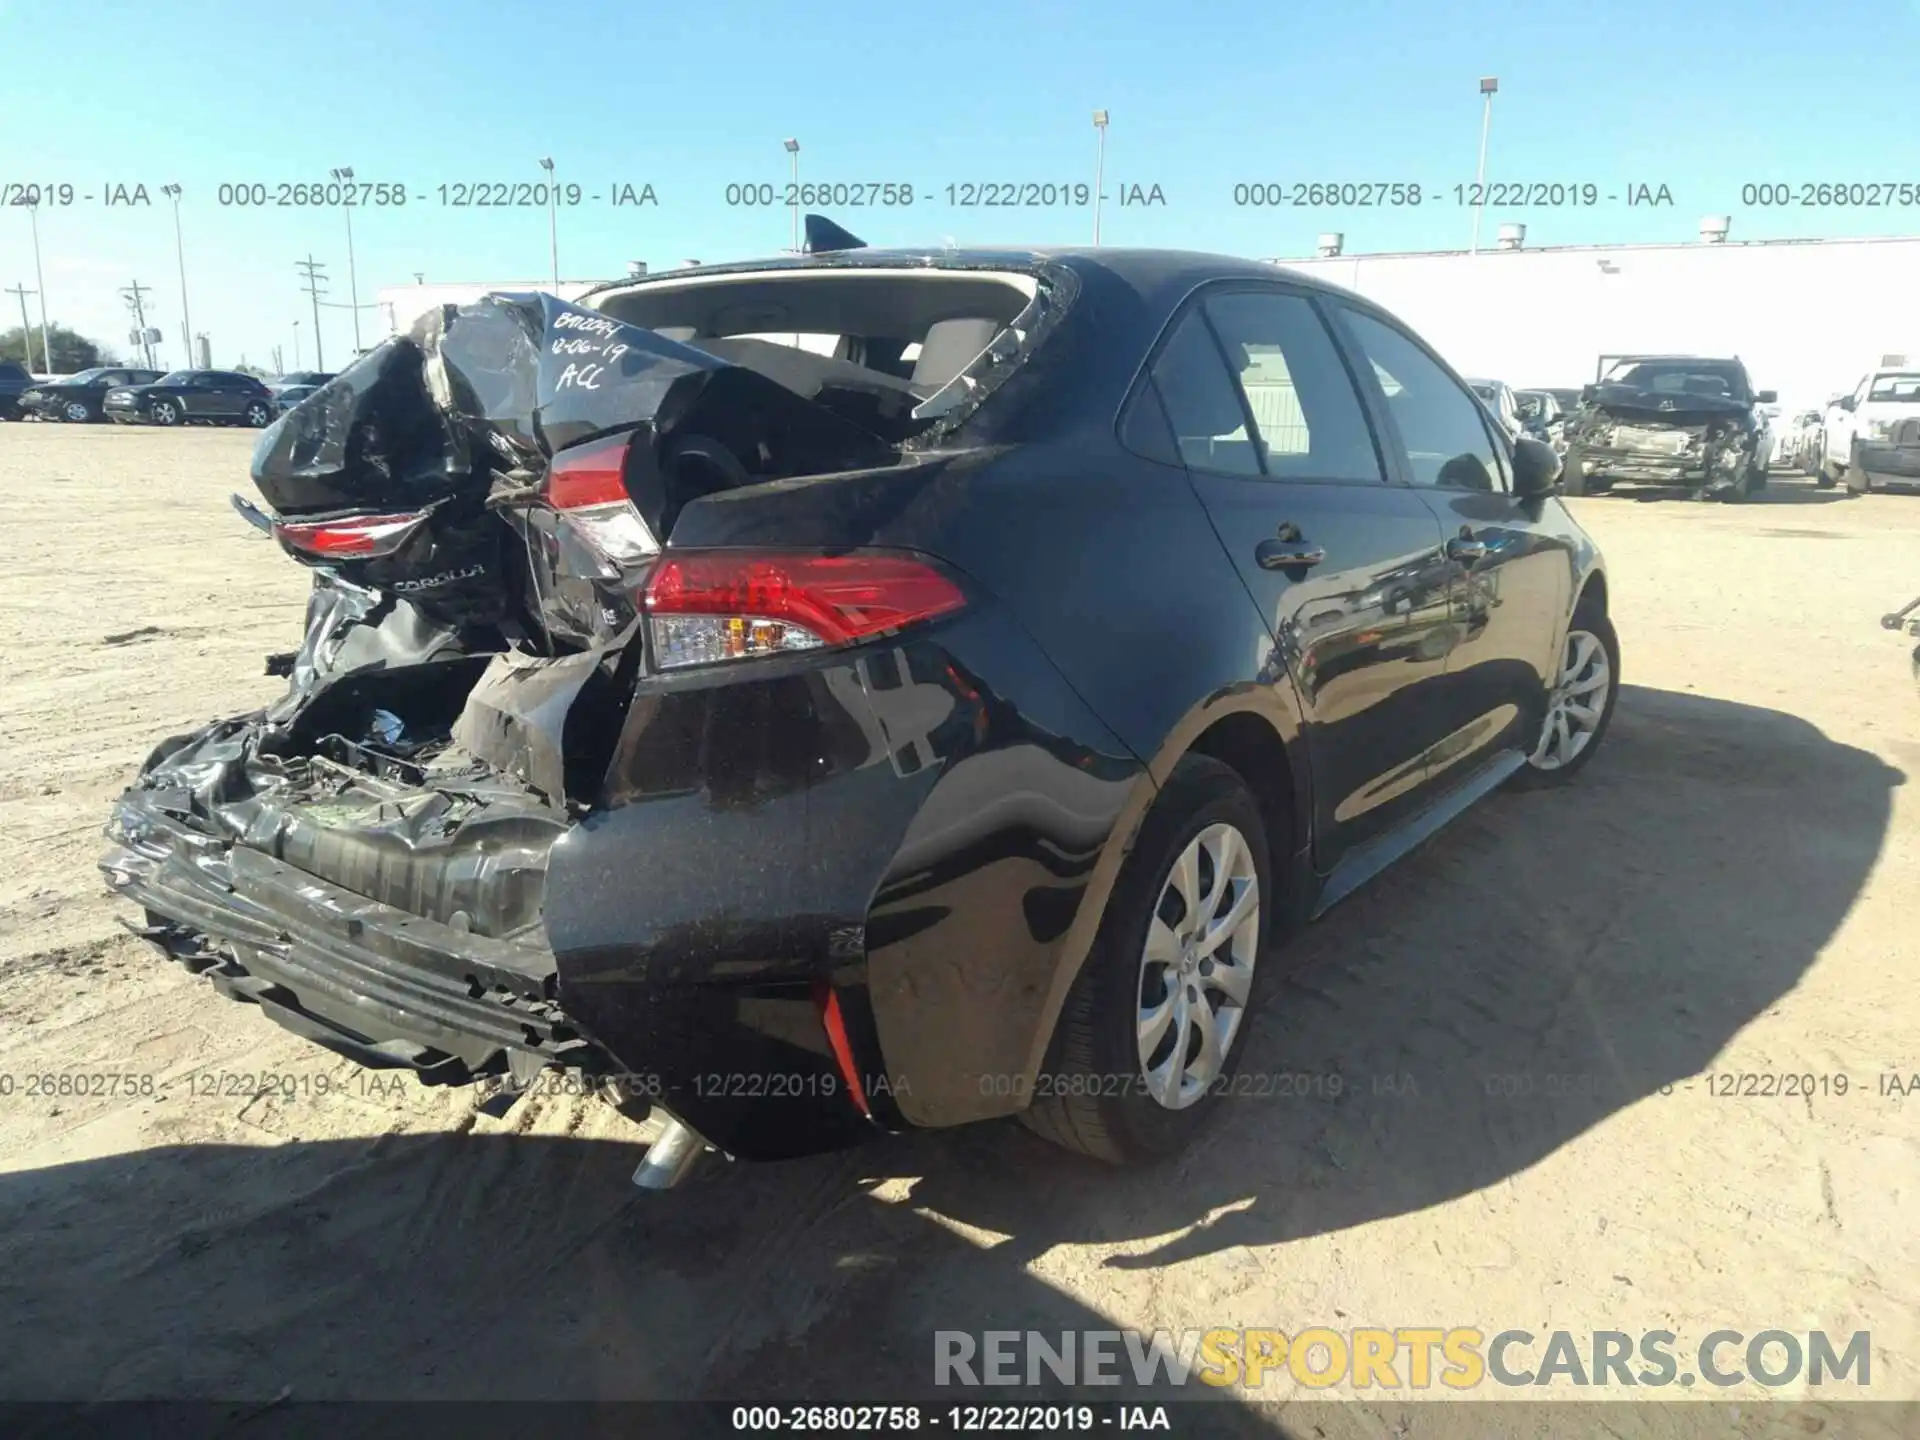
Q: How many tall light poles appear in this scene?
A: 7